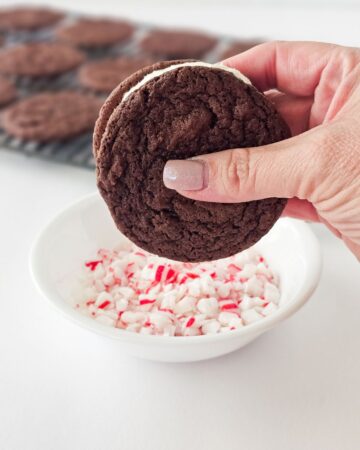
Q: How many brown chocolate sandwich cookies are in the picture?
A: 1